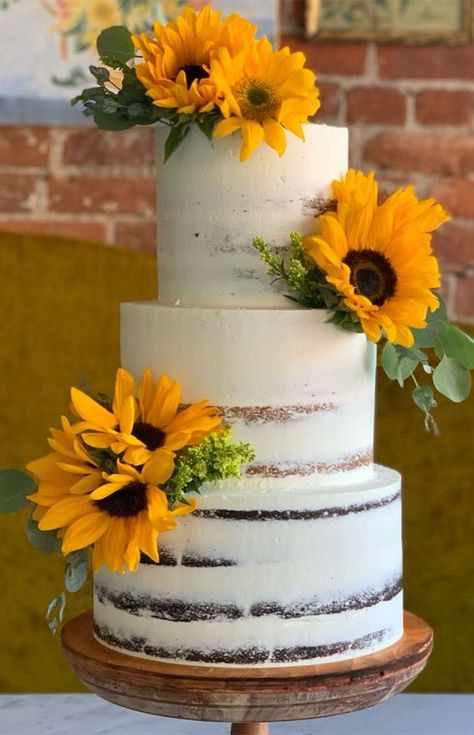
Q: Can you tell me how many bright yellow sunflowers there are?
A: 5